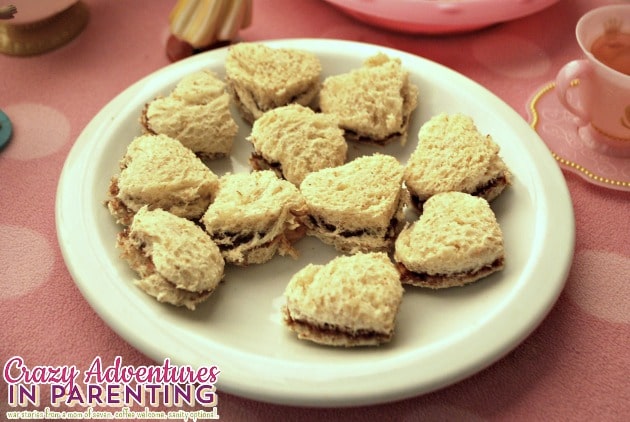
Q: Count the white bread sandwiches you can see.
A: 11